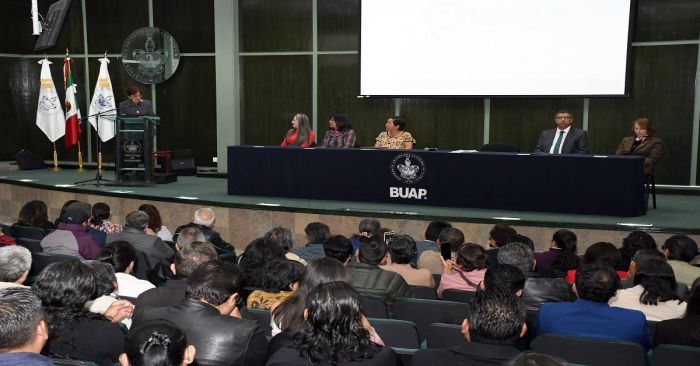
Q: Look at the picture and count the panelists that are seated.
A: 5